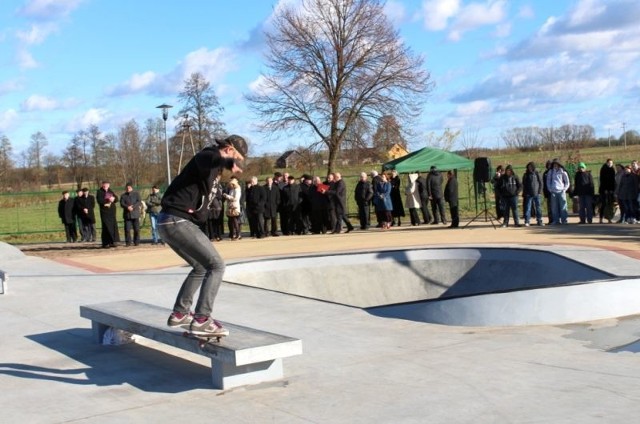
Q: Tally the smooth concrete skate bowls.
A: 1